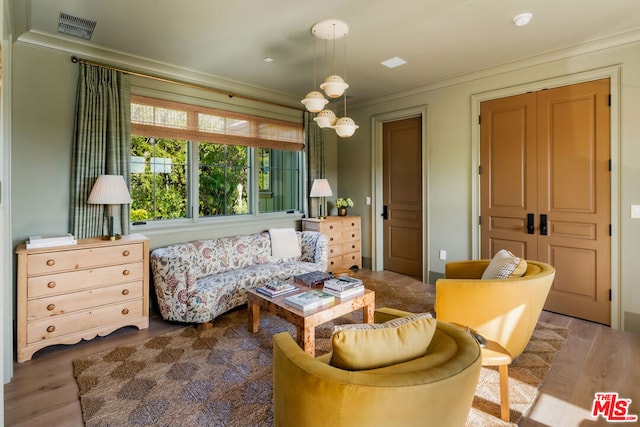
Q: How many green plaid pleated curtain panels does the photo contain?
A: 2